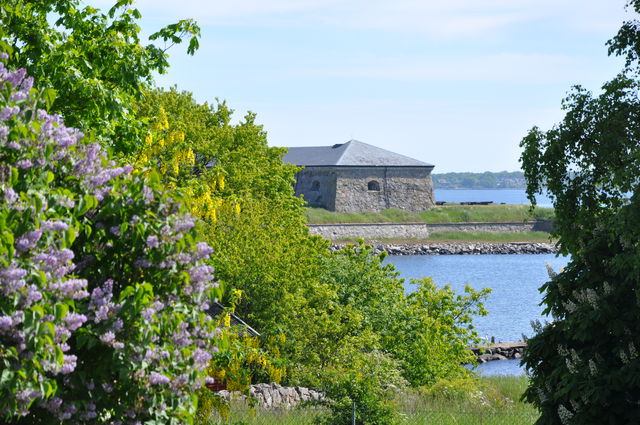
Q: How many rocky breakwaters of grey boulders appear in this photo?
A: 2